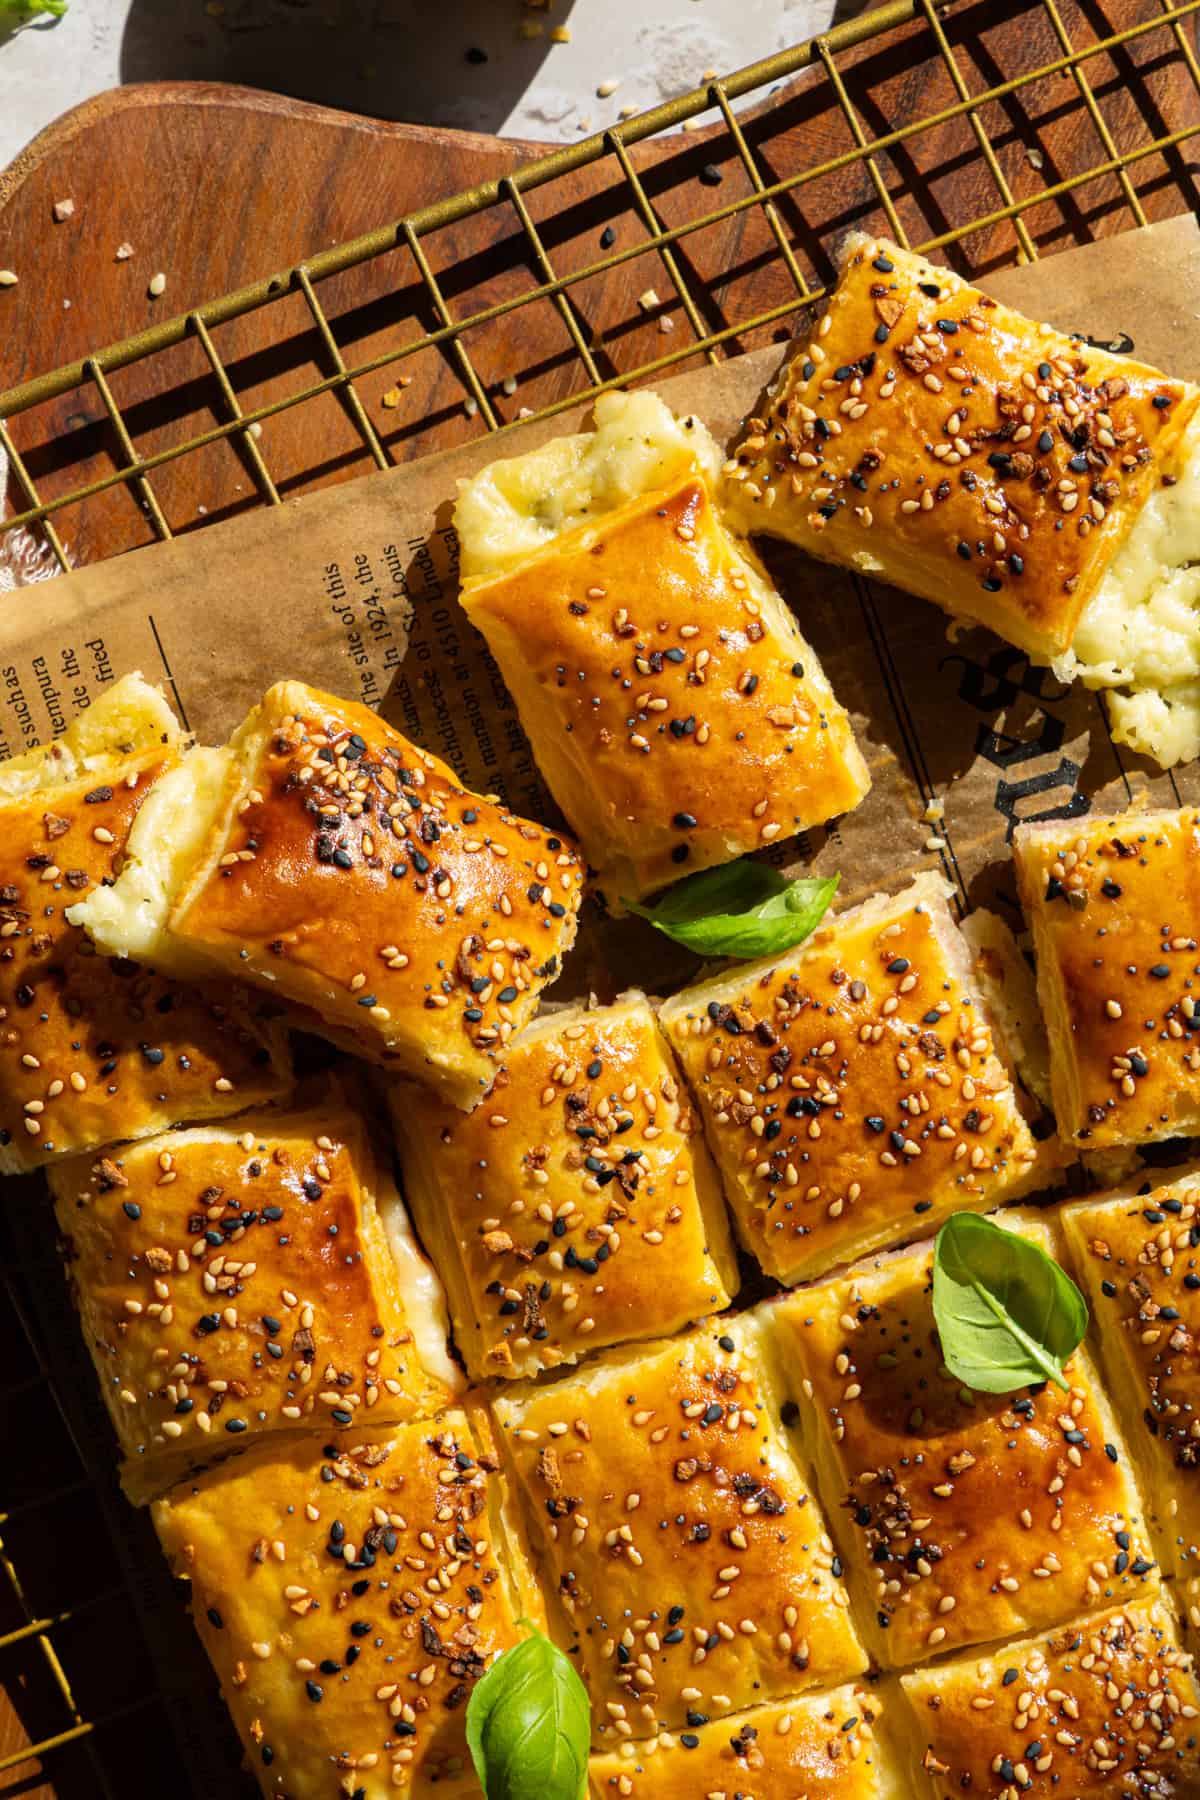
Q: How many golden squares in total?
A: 14